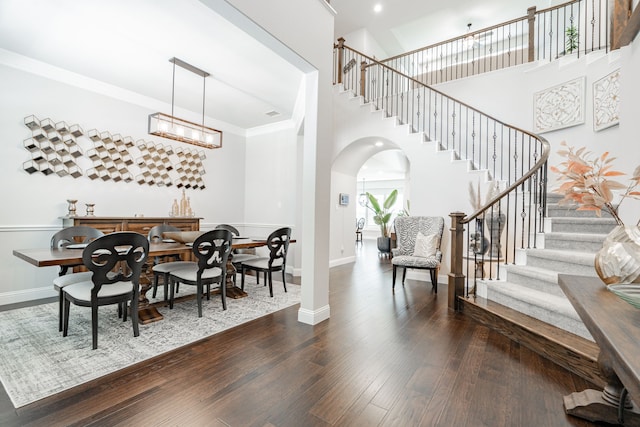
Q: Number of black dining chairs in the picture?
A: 6